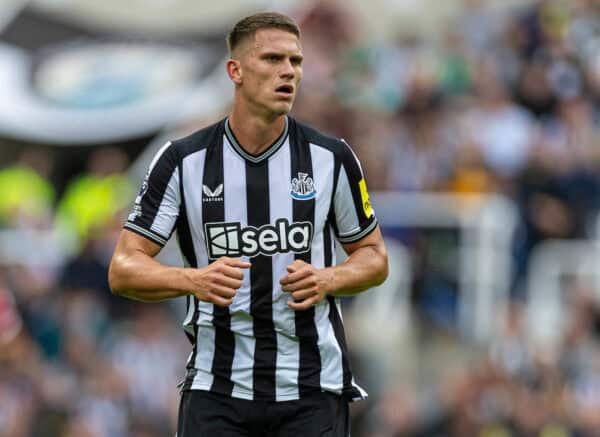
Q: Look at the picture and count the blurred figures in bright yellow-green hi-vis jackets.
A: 2